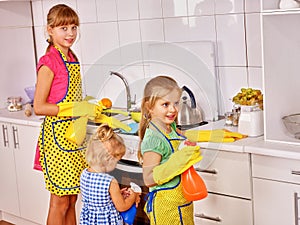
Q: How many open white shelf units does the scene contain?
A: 1